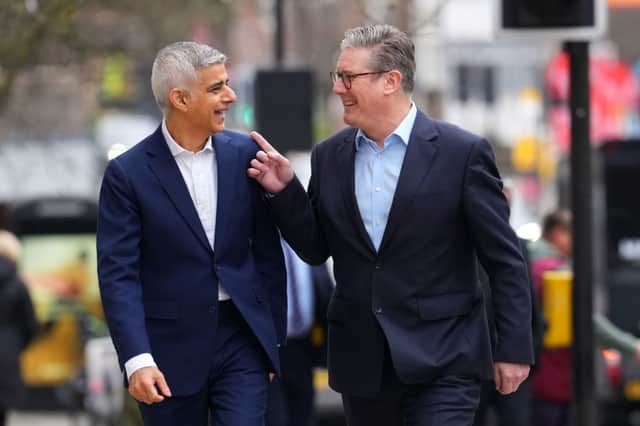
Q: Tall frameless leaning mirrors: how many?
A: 0